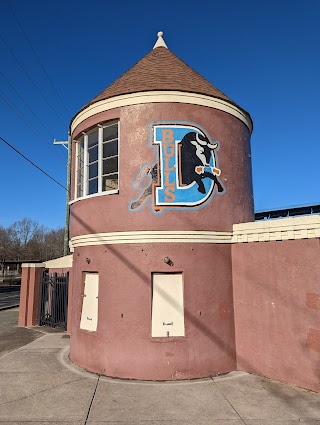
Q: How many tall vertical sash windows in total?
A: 3